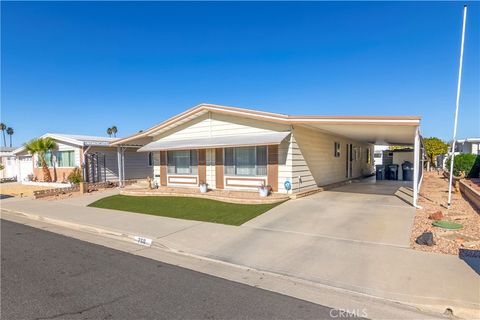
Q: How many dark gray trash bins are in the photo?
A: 3